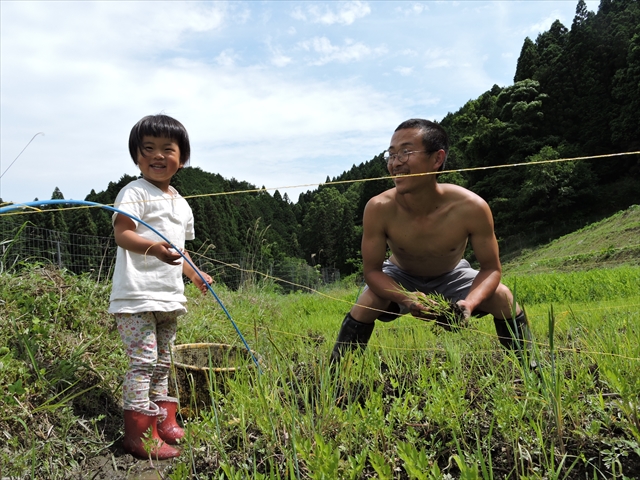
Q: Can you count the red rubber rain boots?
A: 2